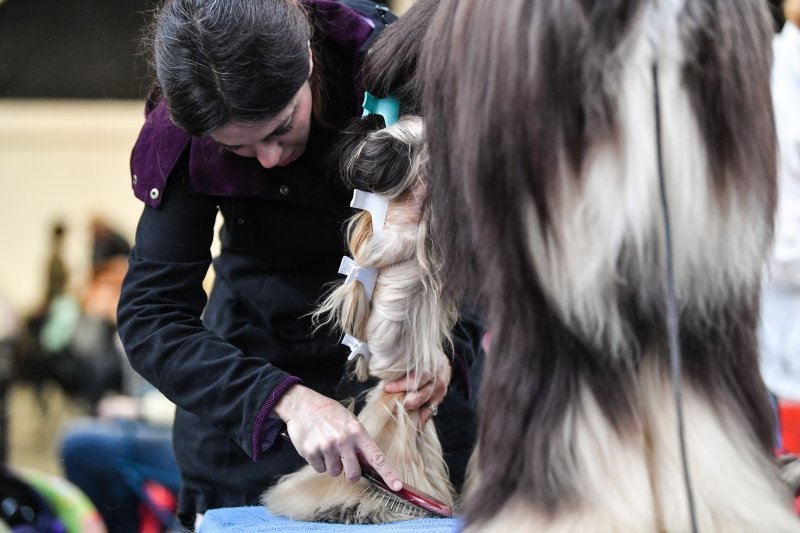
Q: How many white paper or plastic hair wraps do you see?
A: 3